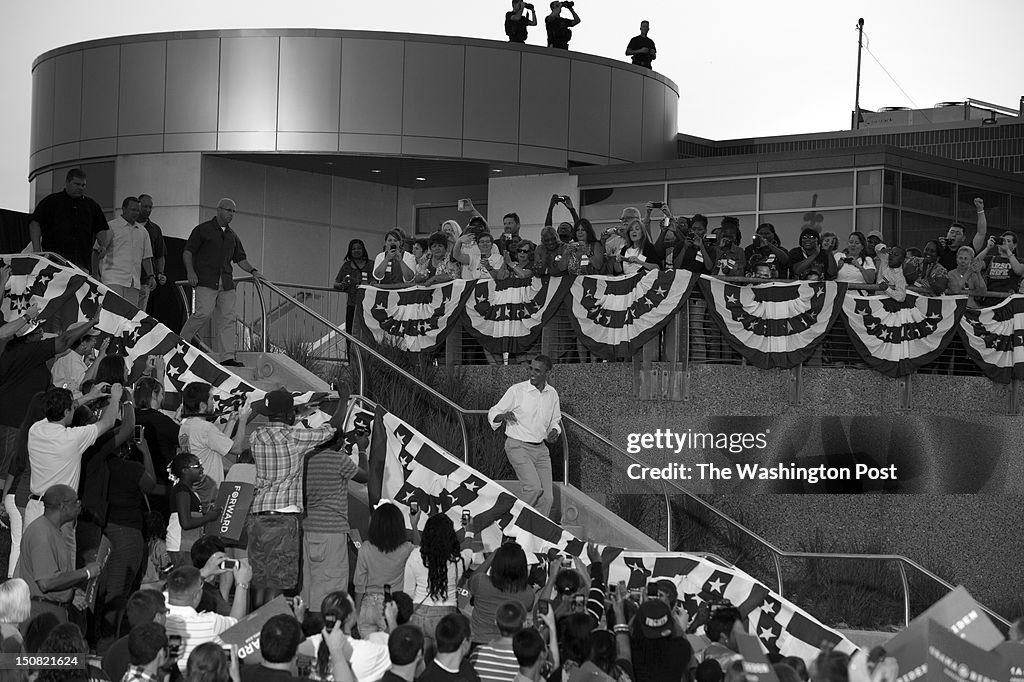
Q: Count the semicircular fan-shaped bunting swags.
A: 6